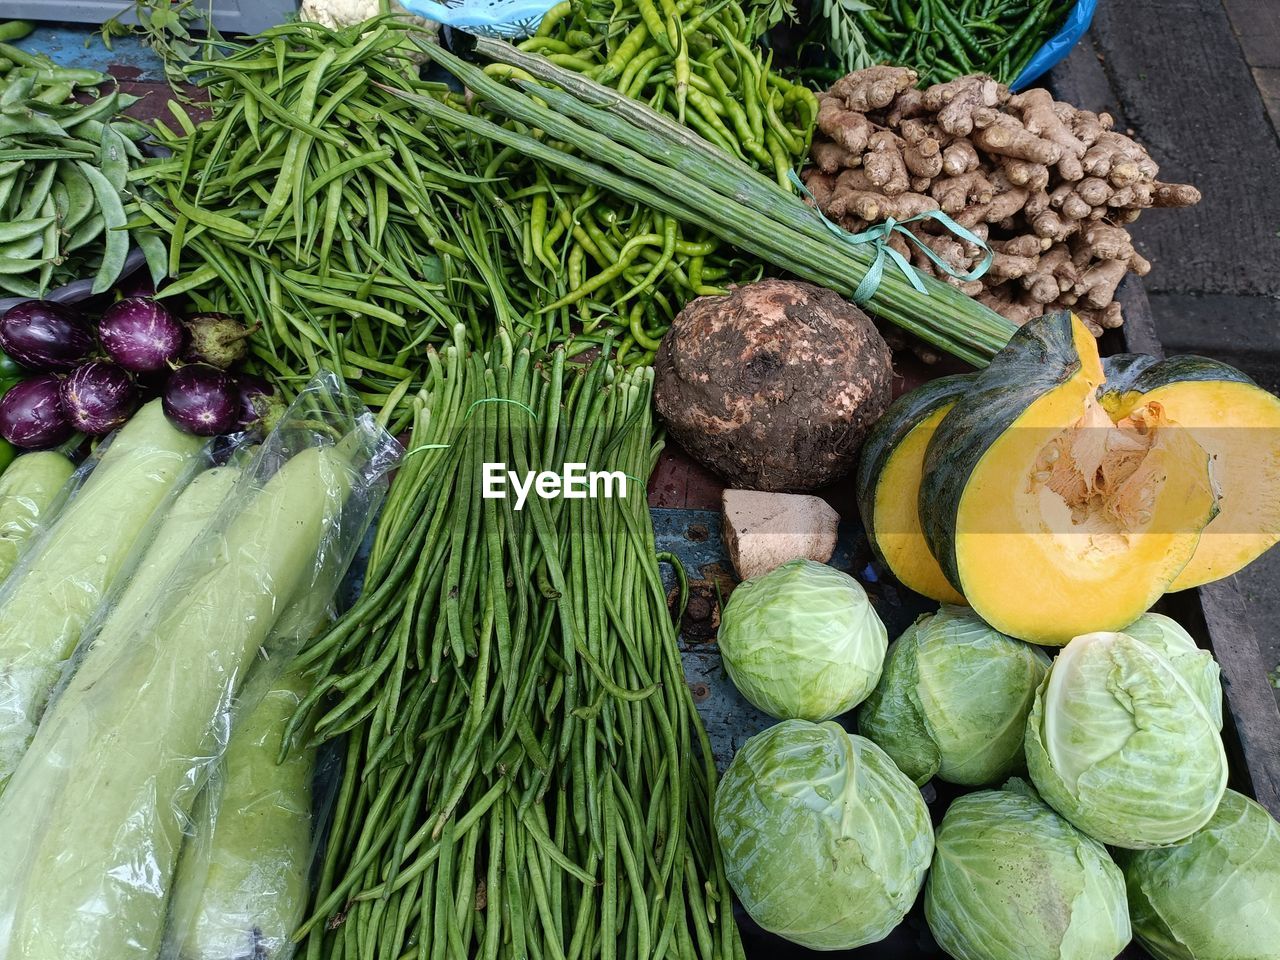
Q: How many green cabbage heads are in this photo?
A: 7